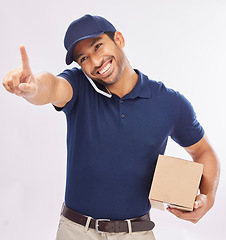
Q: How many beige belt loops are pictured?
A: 2